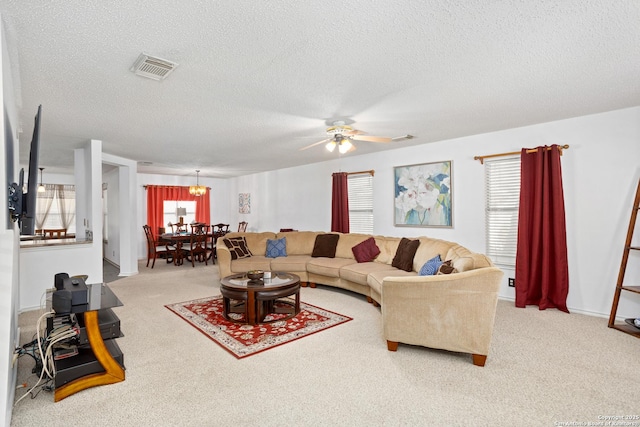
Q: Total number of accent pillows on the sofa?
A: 7